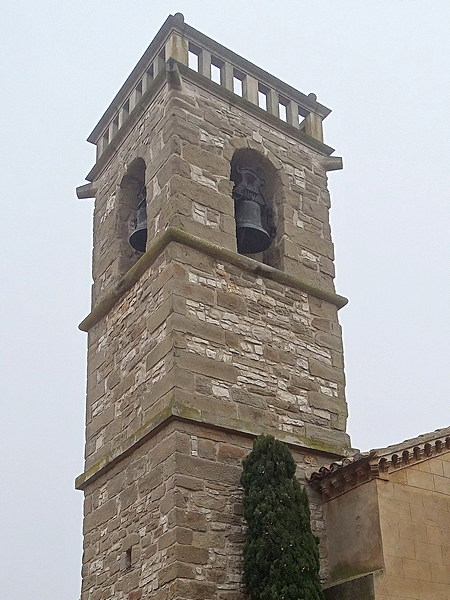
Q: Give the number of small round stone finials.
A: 2